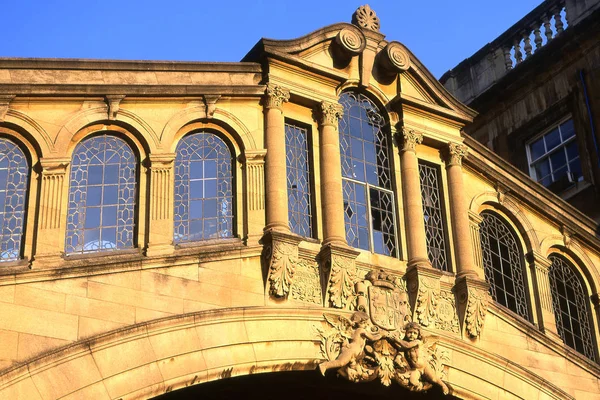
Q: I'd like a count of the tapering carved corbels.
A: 4